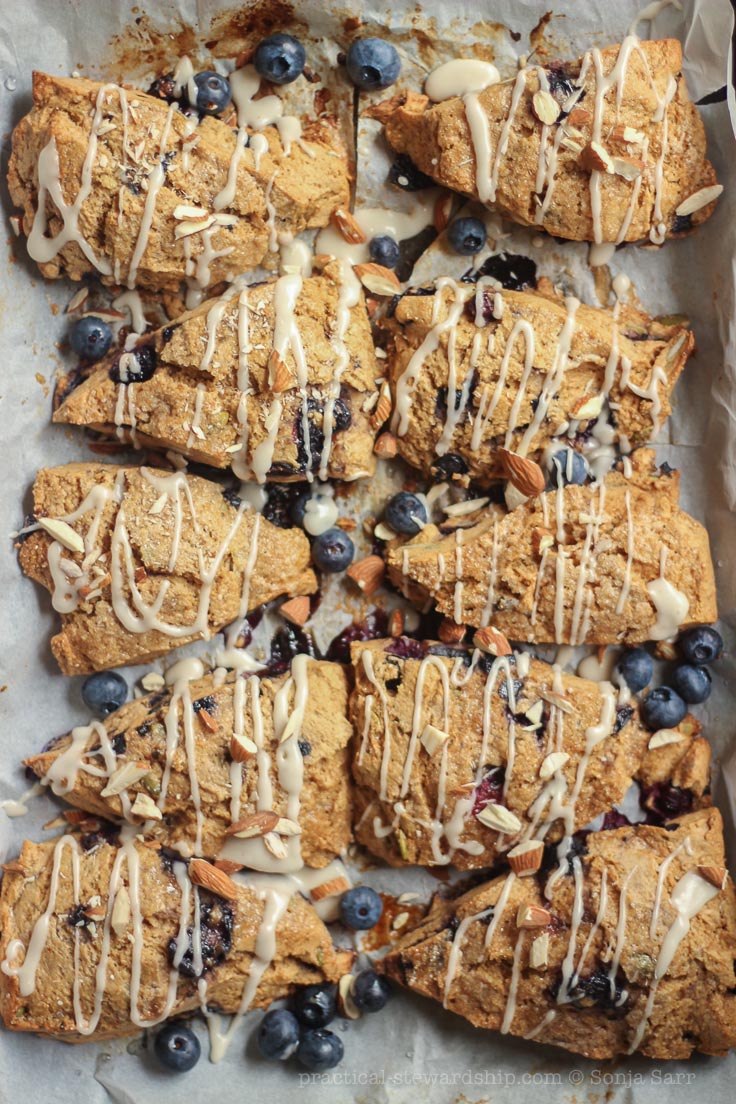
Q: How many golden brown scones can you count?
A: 10